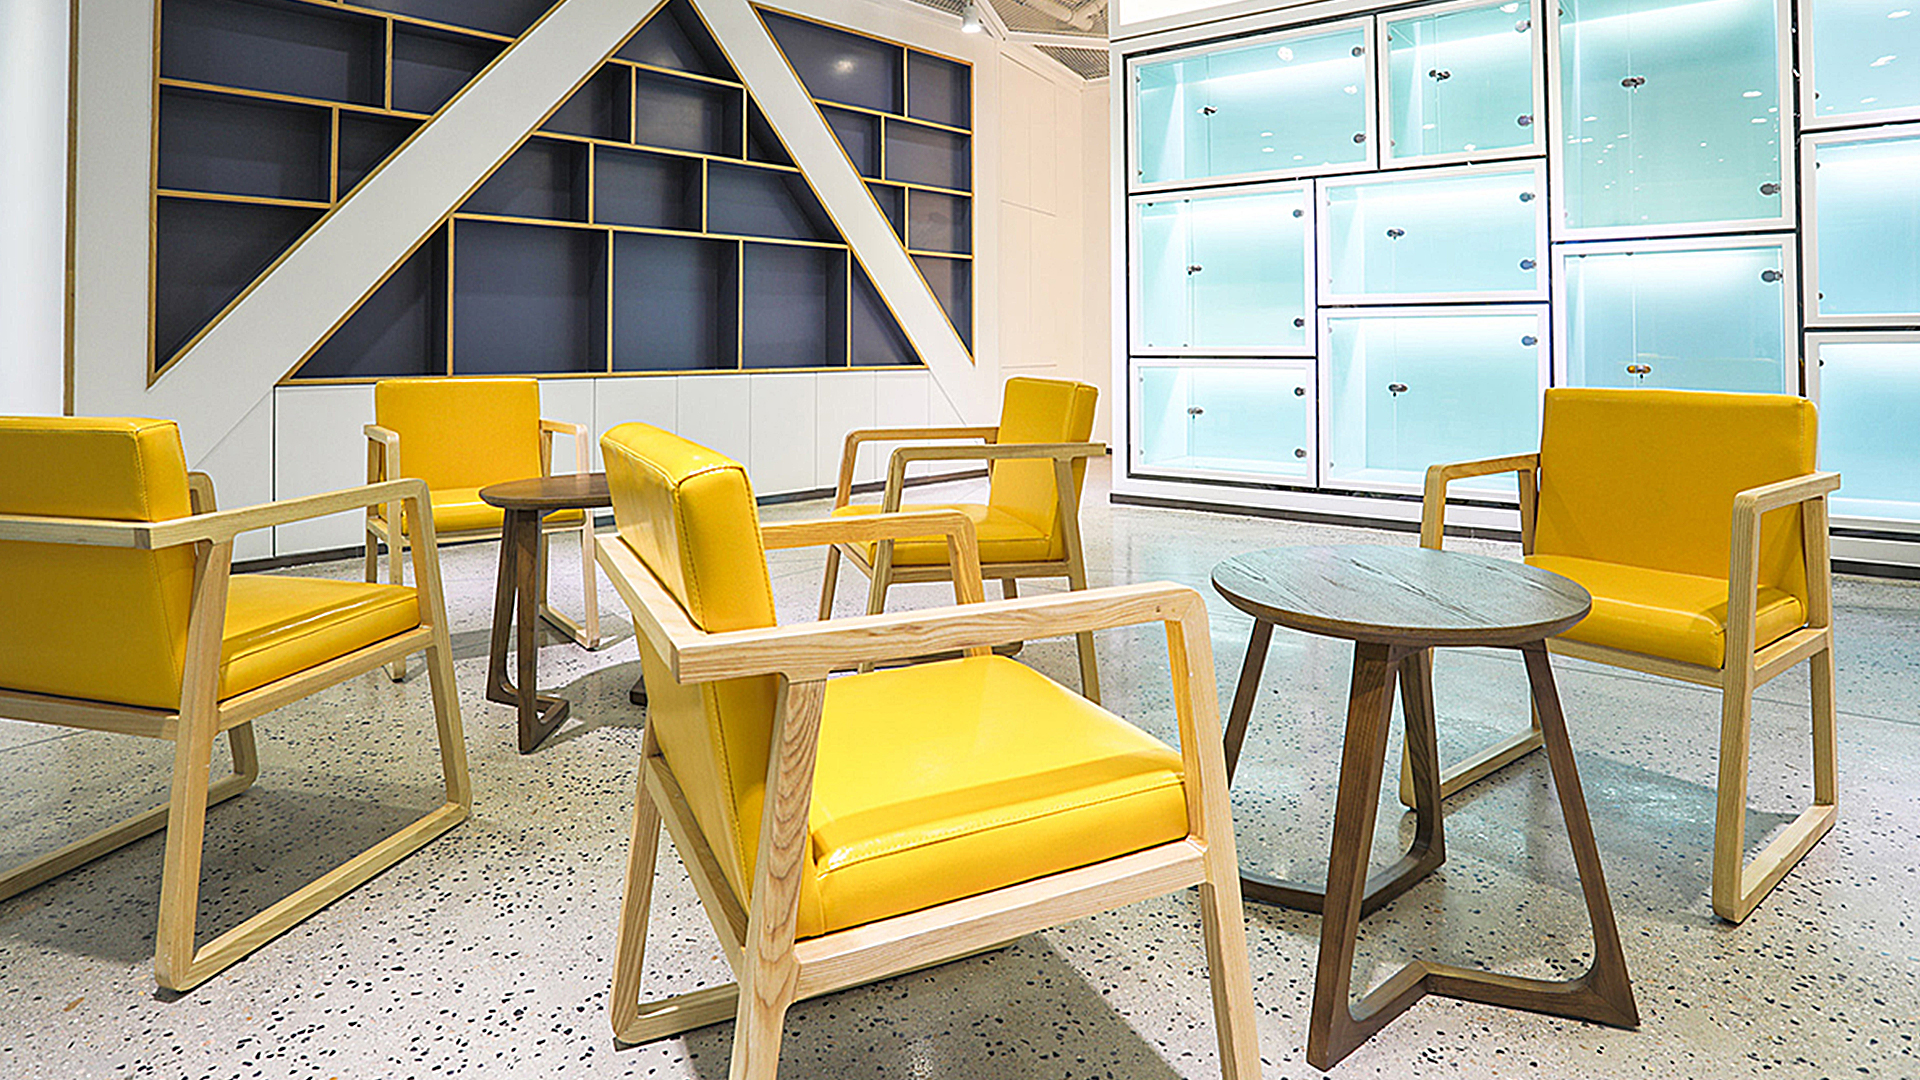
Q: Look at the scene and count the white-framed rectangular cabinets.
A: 11